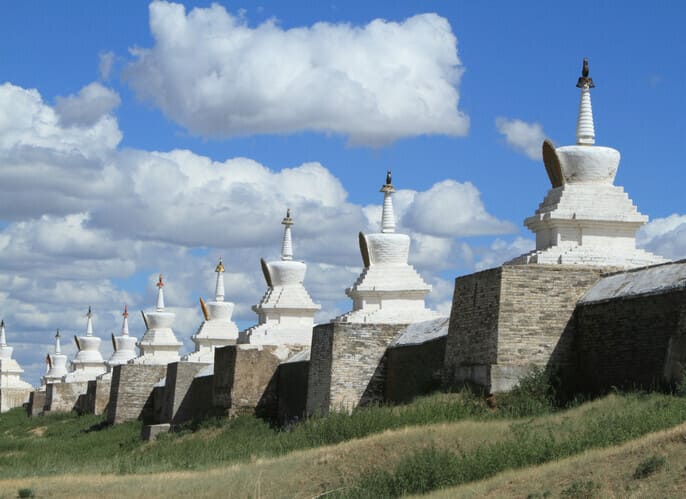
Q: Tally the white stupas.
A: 9